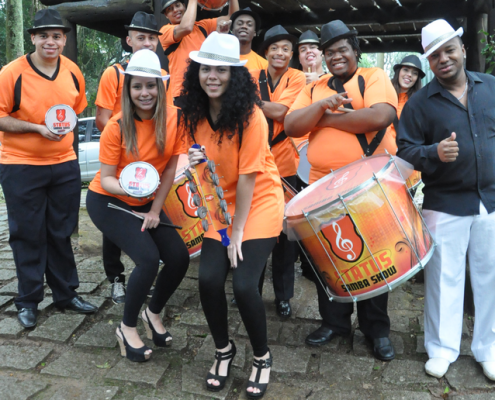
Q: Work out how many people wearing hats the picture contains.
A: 11